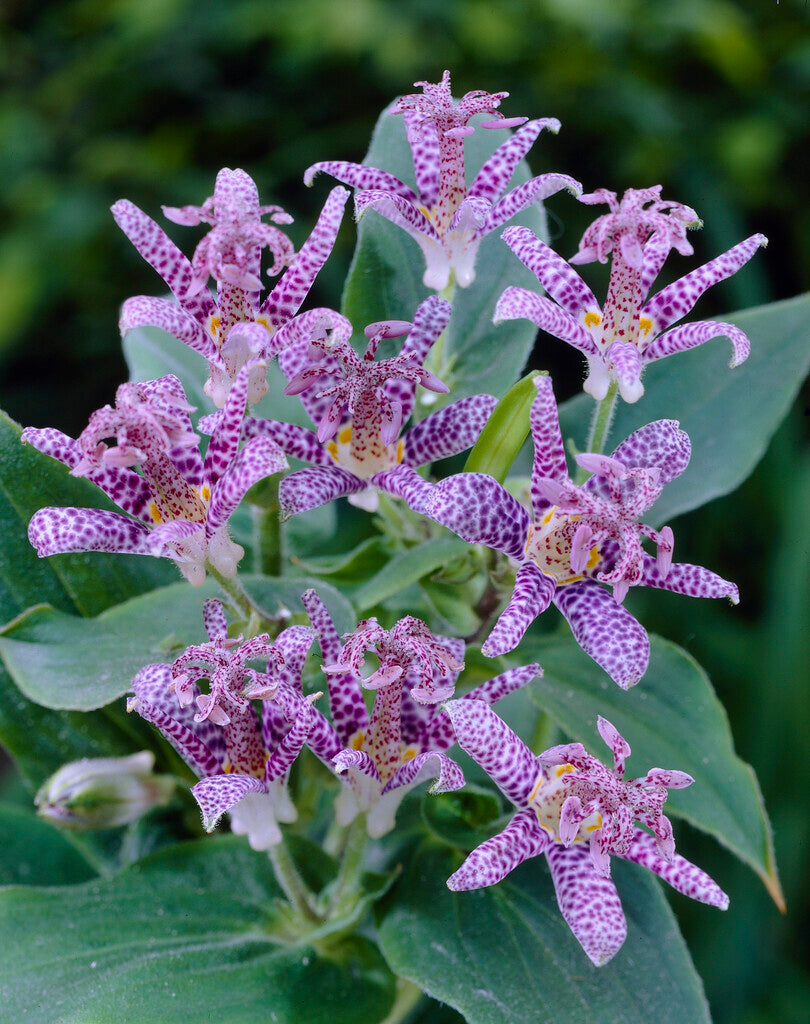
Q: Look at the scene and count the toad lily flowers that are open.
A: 9